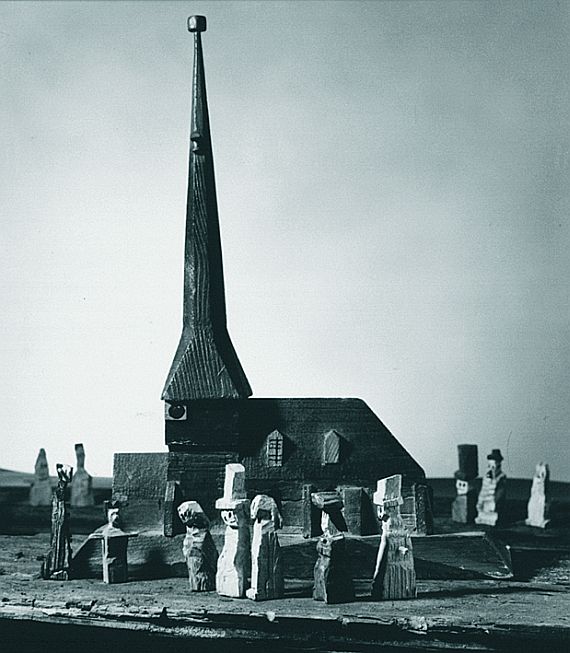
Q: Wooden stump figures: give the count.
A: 12